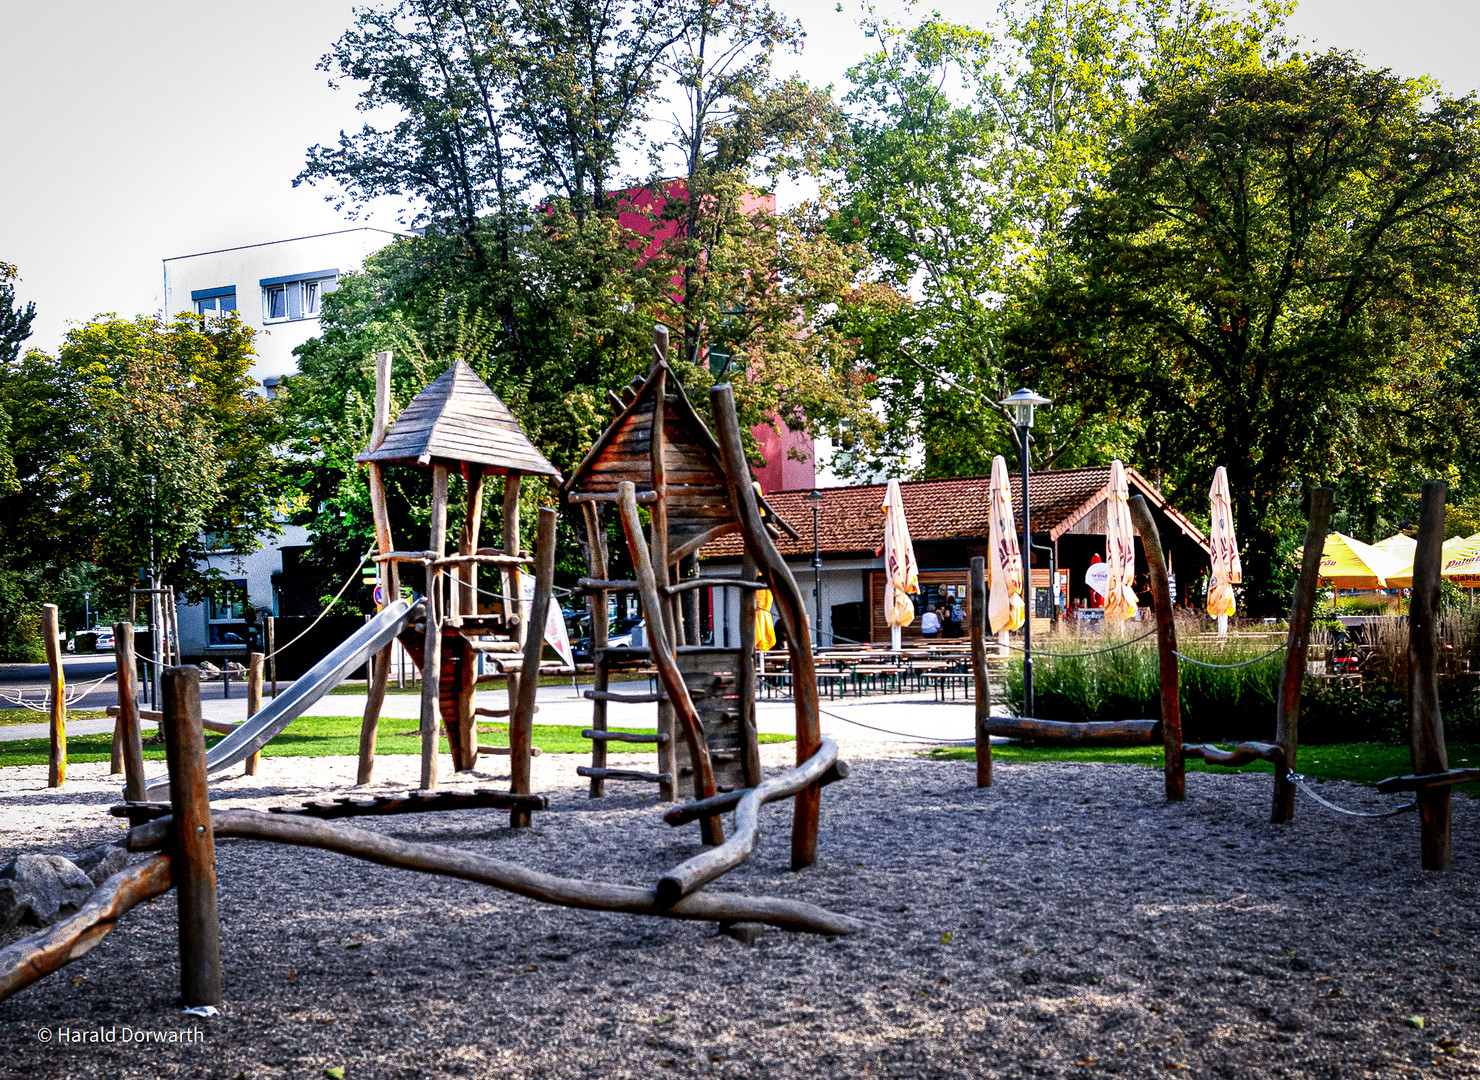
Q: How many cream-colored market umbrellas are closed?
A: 4